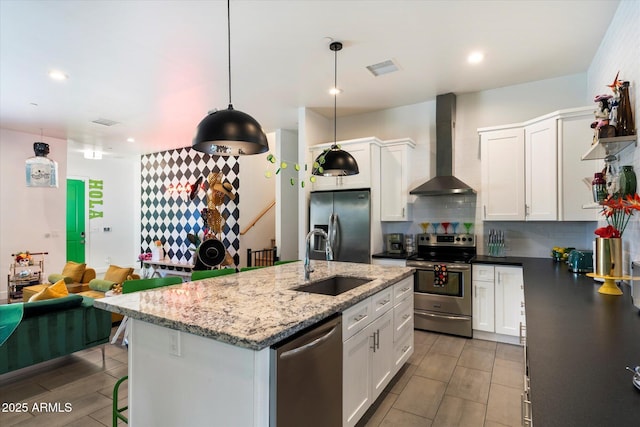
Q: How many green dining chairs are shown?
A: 4